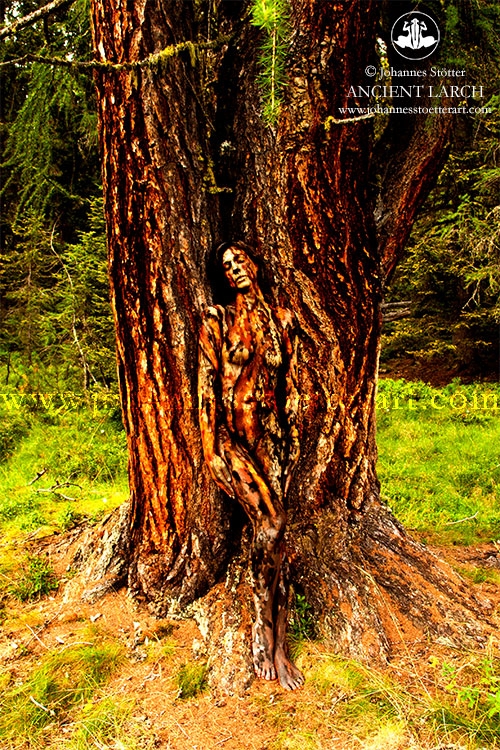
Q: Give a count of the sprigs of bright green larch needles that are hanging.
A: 1